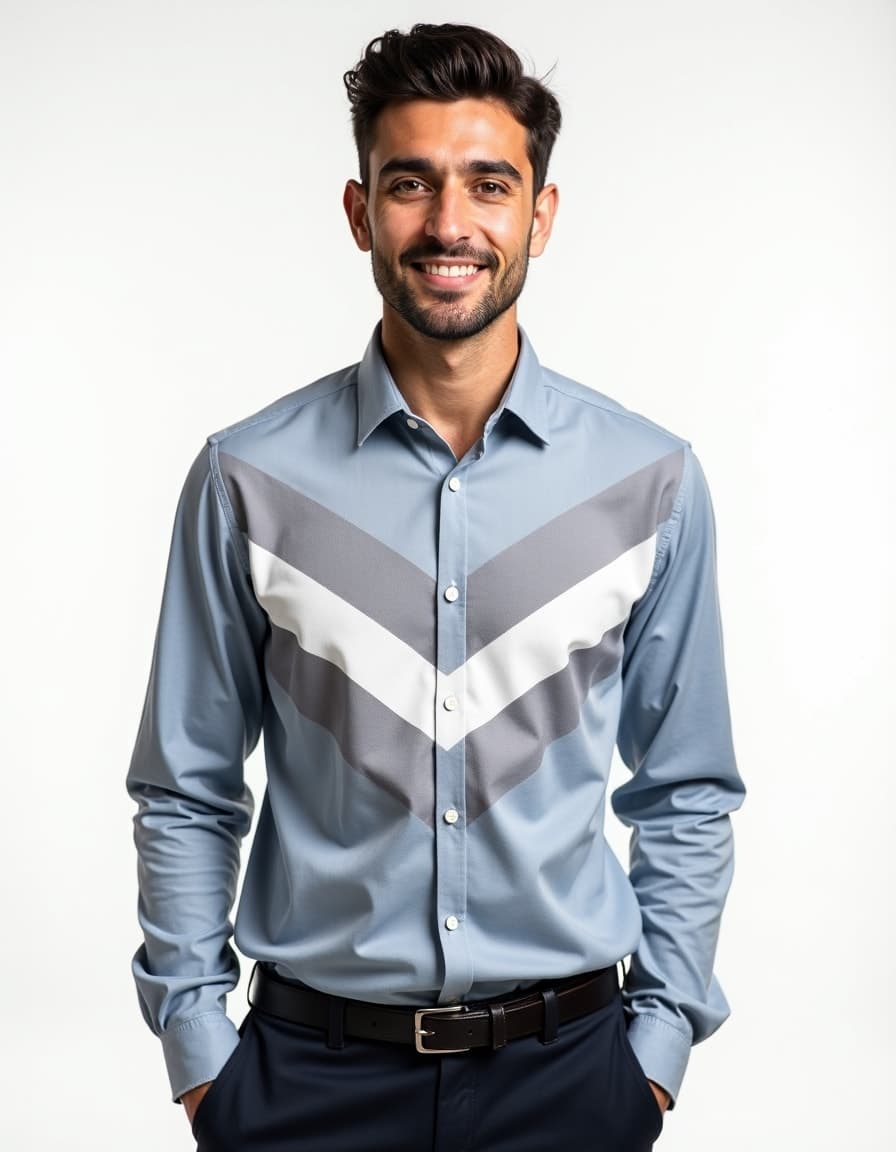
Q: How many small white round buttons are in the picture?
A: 6